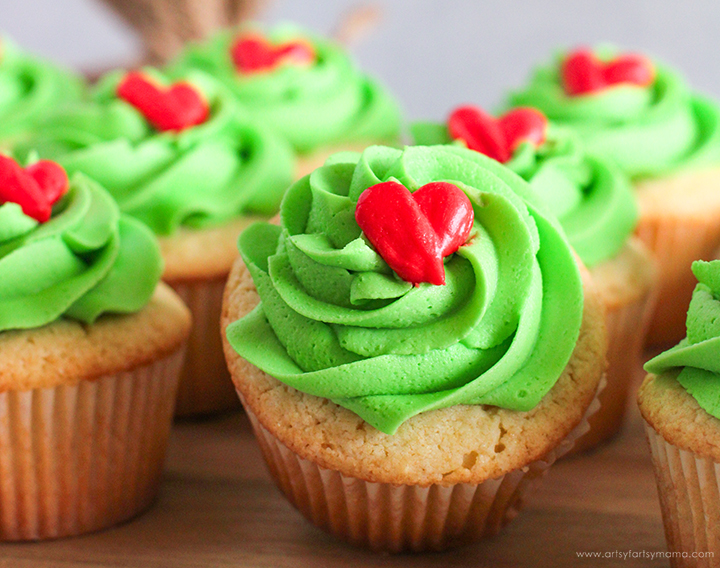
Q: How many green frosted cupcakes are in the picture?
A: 8